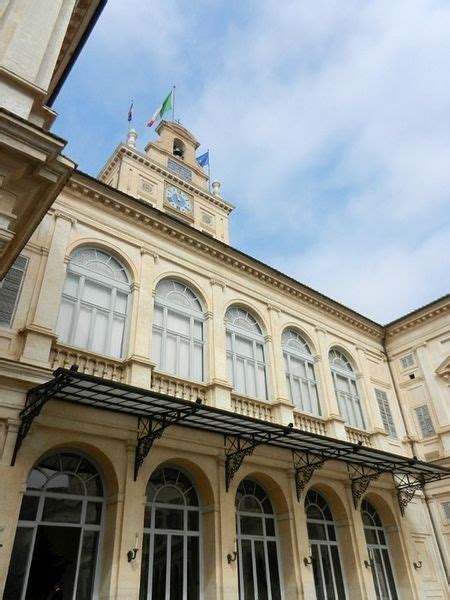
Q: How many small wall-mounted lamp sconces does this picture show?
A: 5